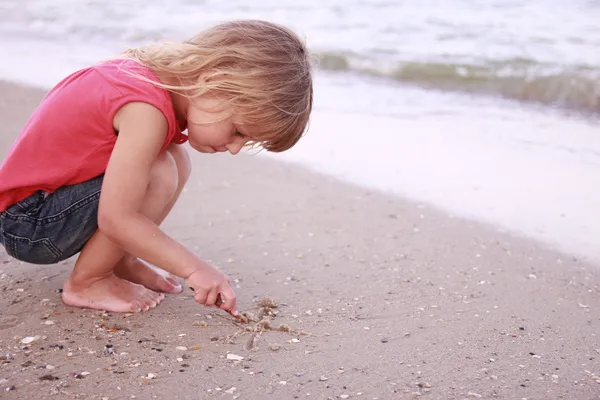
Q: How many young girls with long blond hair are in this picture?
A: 1